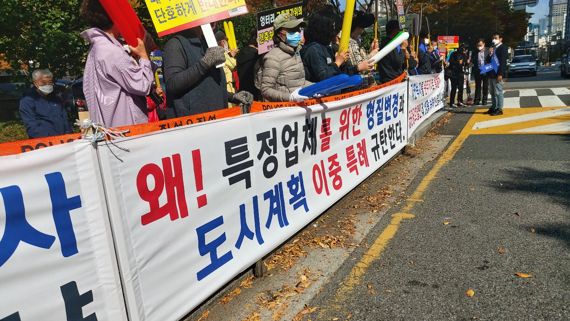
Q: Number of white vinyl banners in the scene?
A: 3